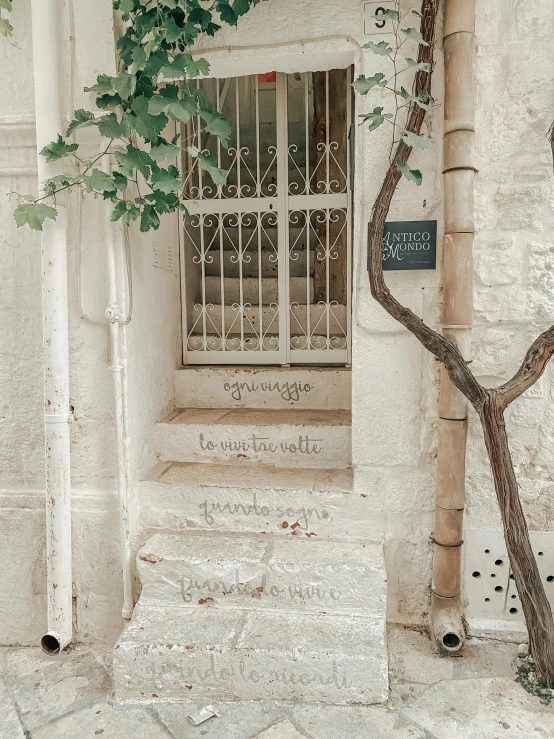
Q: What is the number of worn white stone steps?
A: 5